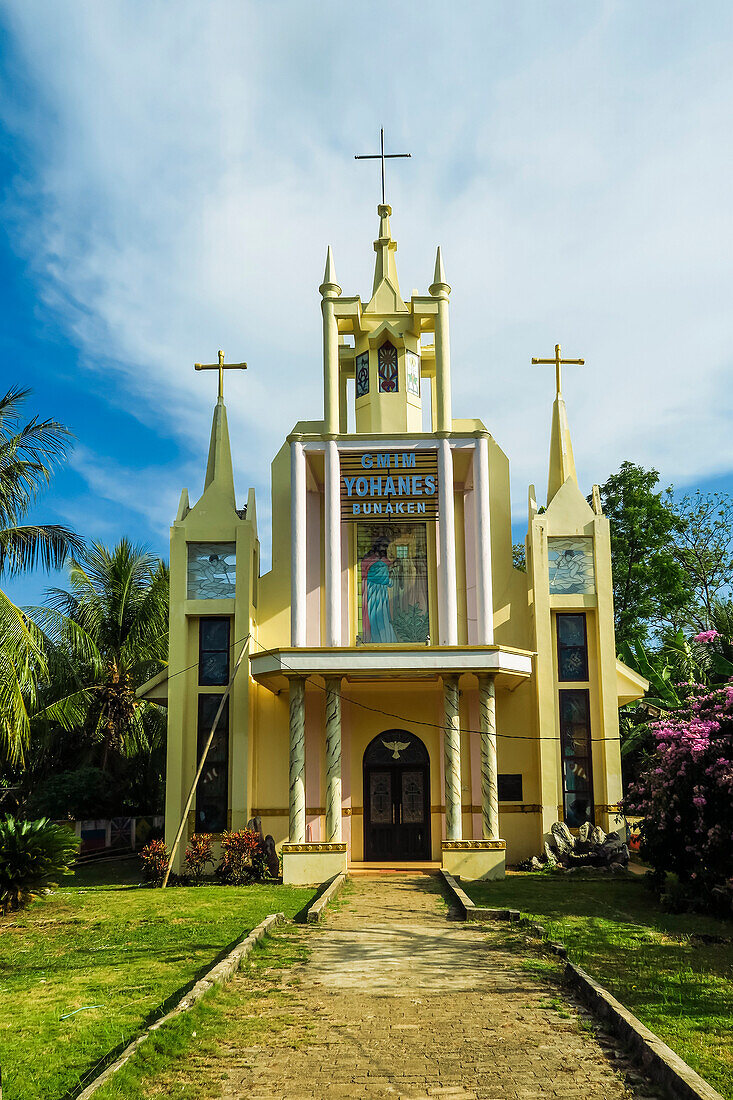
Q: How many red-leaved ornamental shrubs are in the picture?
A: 3